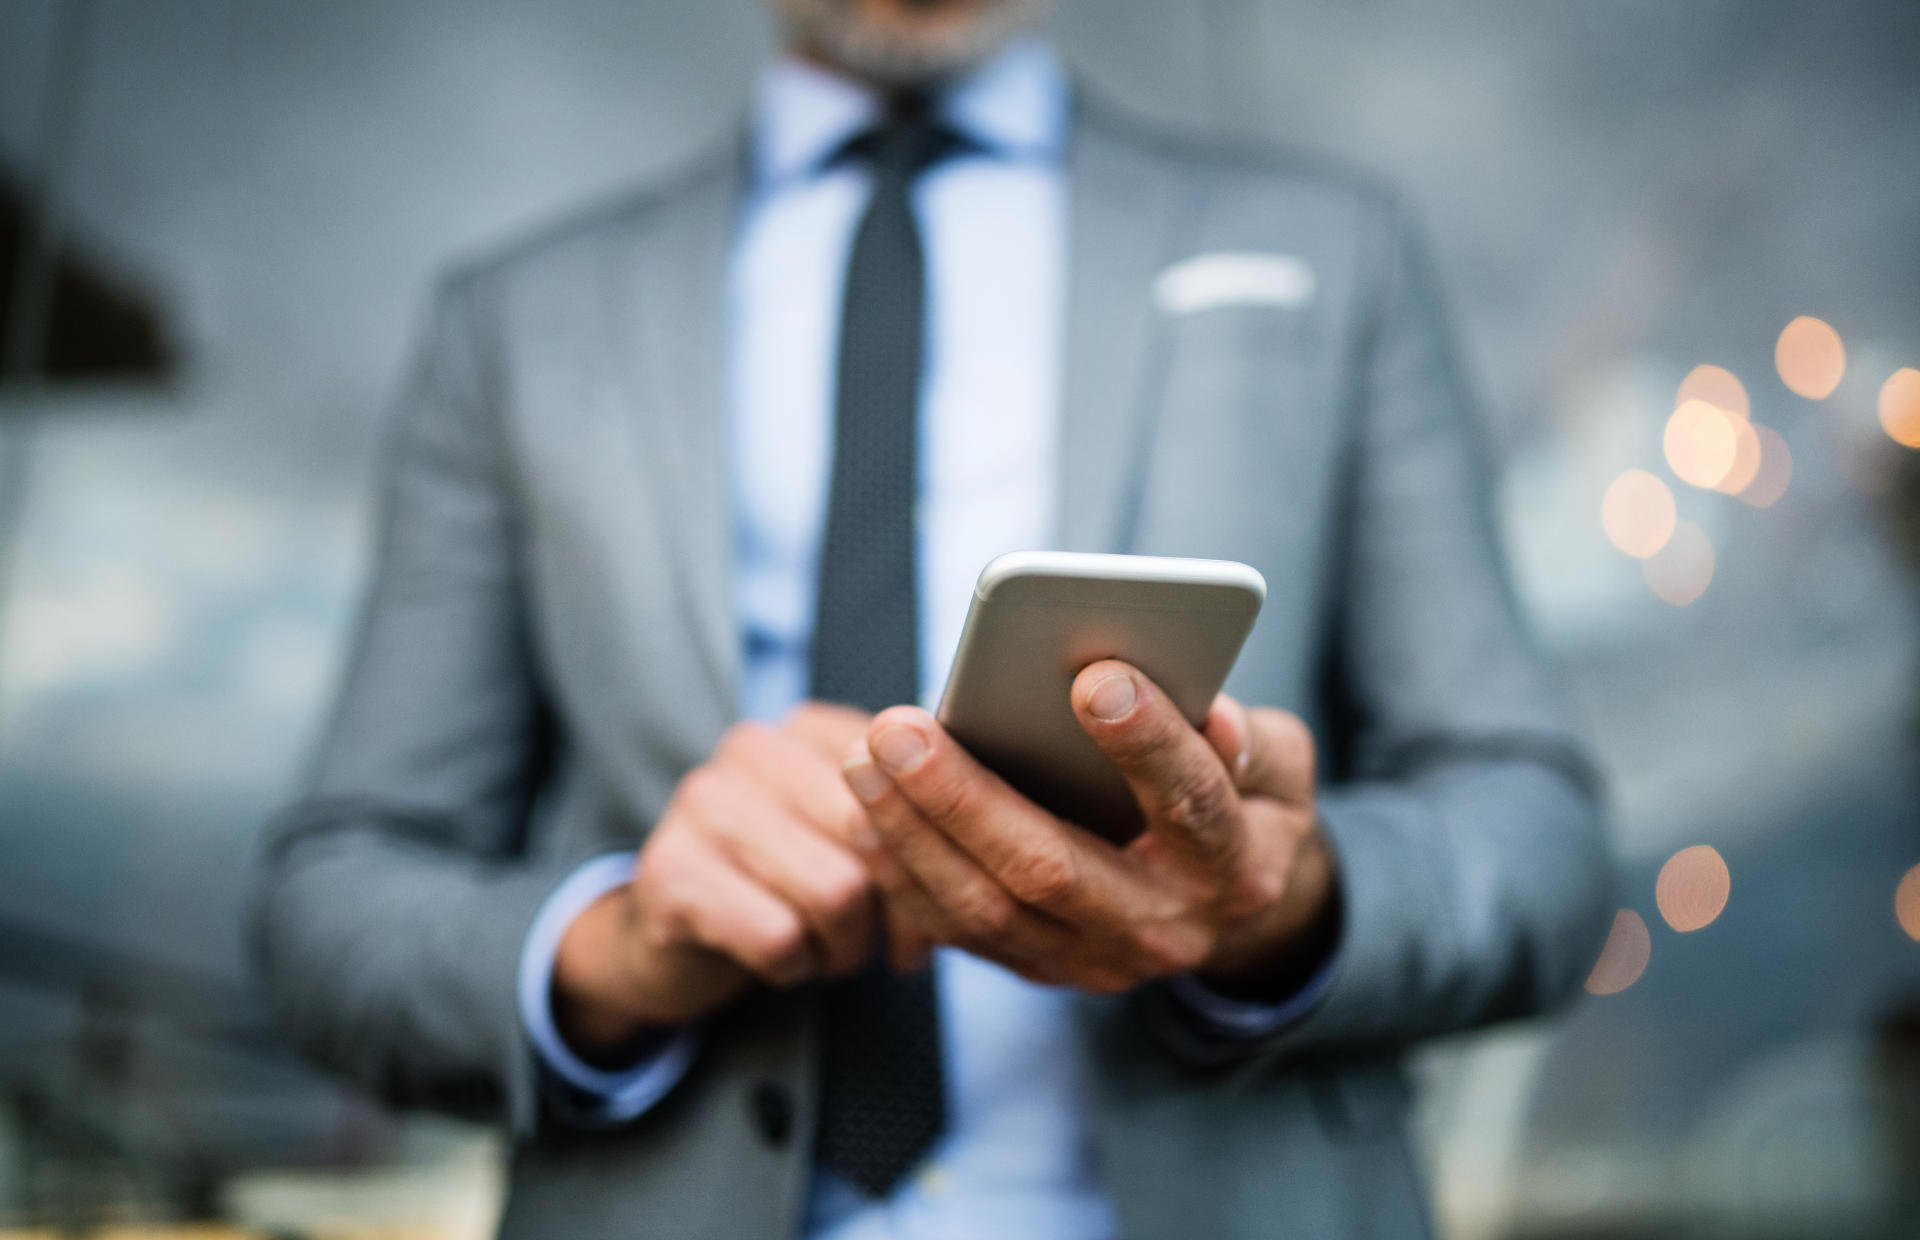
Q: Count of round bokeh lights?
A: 11